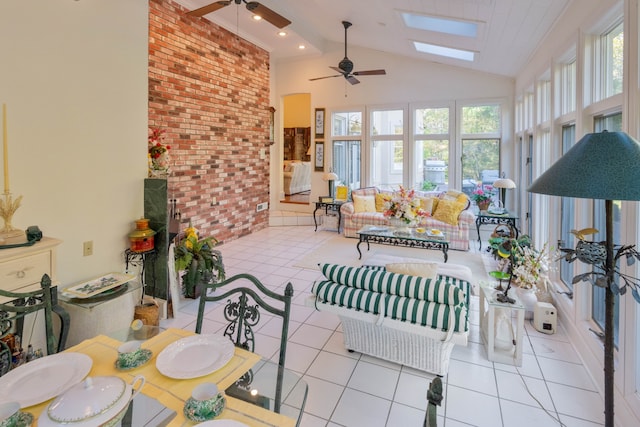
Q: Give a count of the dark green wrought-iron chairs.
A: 3